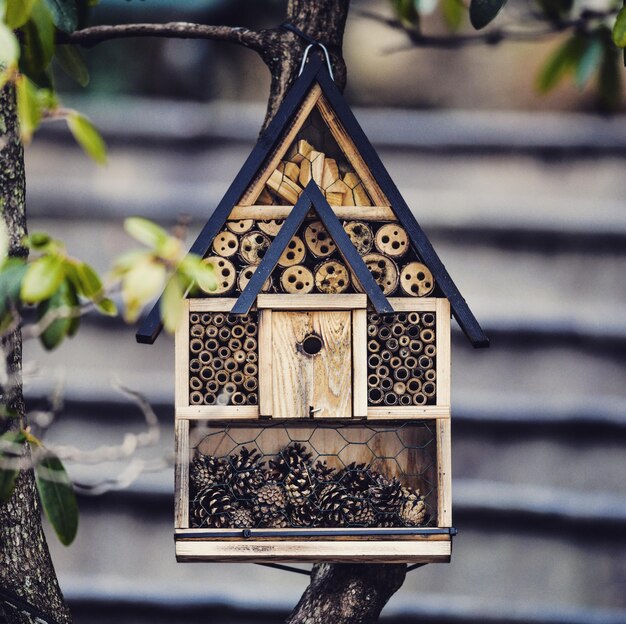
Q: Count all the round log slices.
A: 14